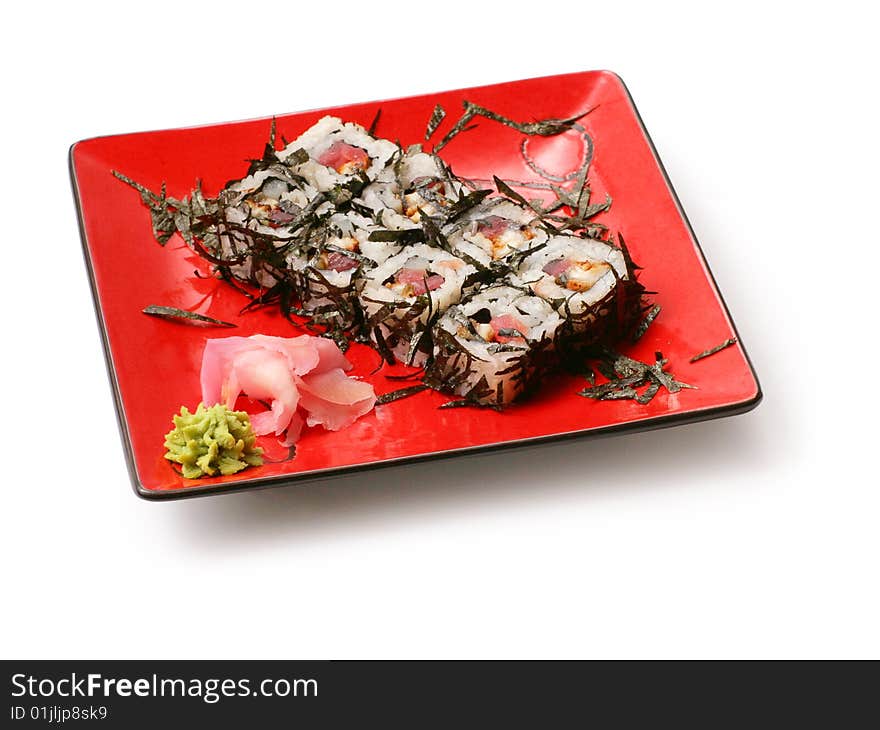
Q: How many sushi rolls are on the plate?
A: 8